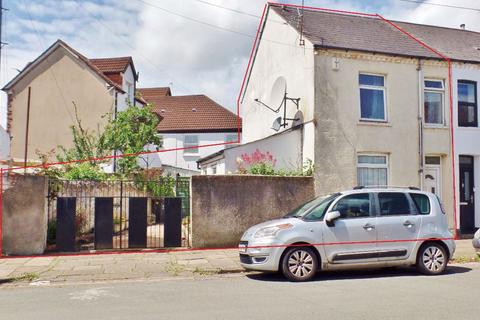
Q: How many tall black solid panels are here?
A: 4